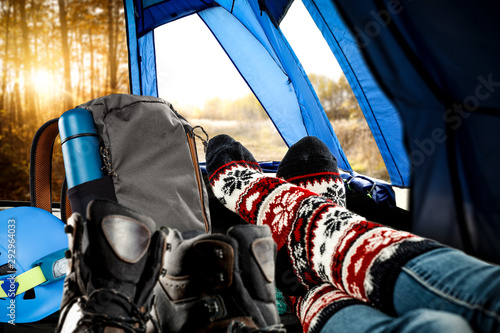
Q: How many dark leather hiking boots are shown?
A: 2